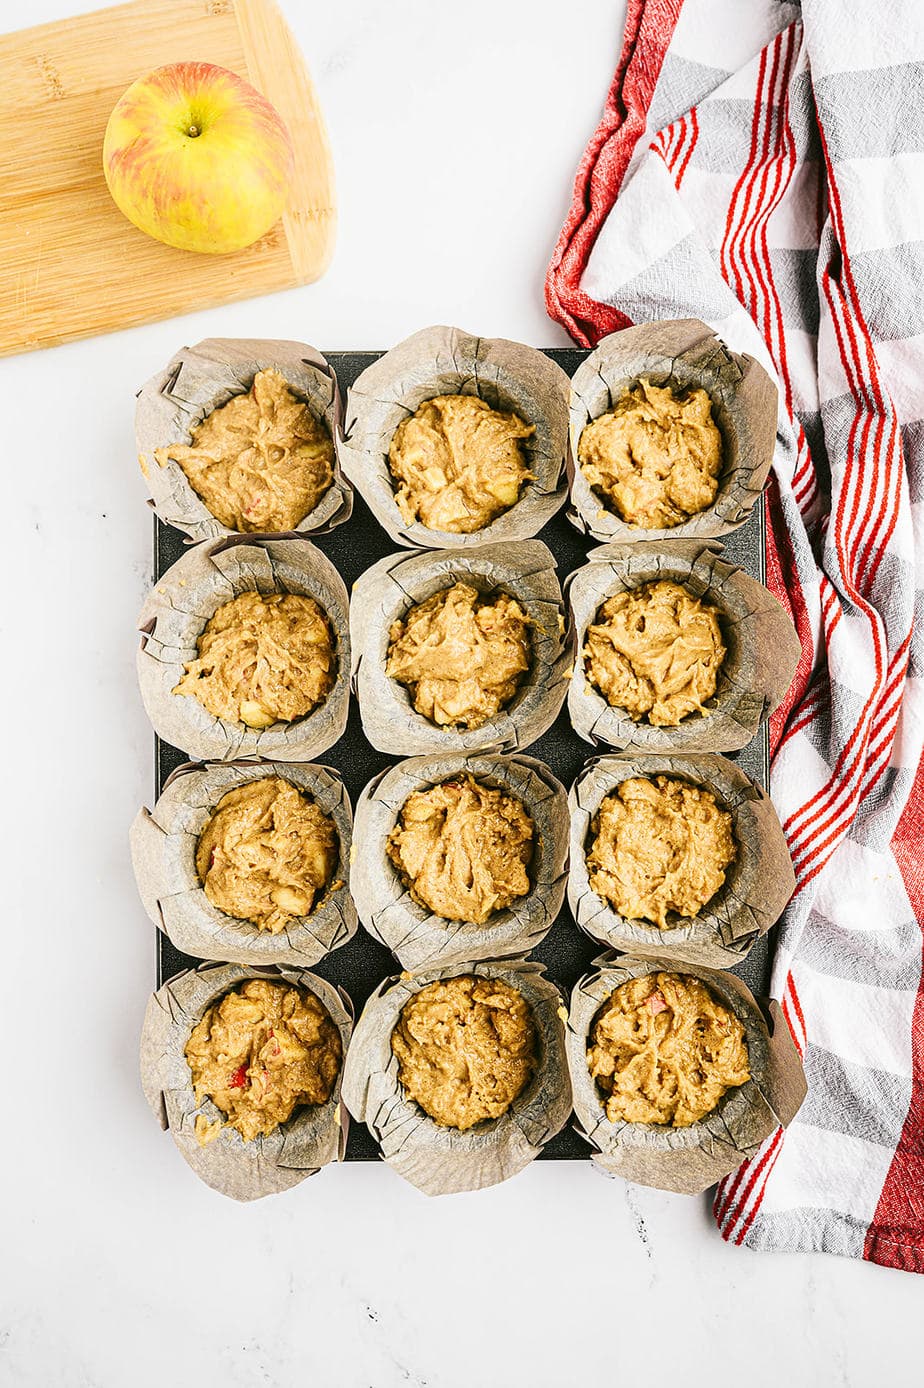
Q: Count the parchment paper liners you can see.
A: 12